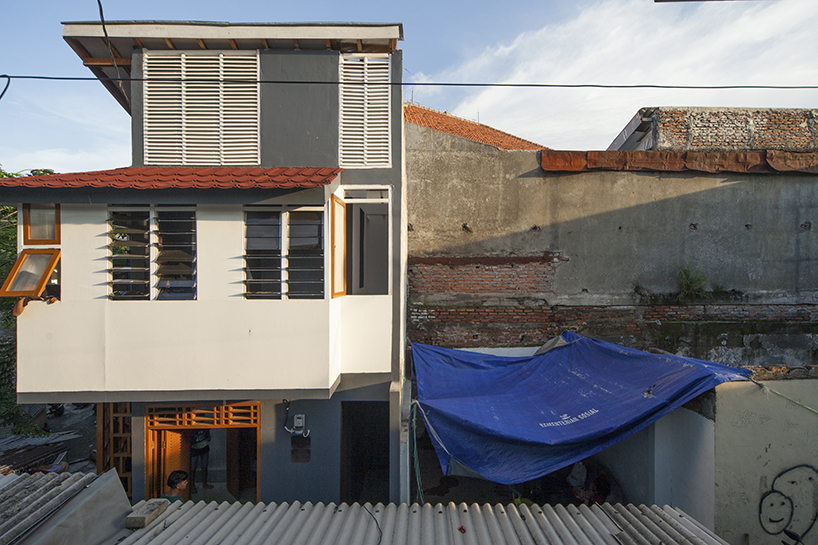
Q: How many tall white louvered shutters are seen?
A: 2